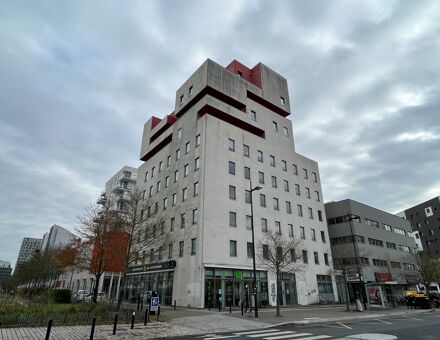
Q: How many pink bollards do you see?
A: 0